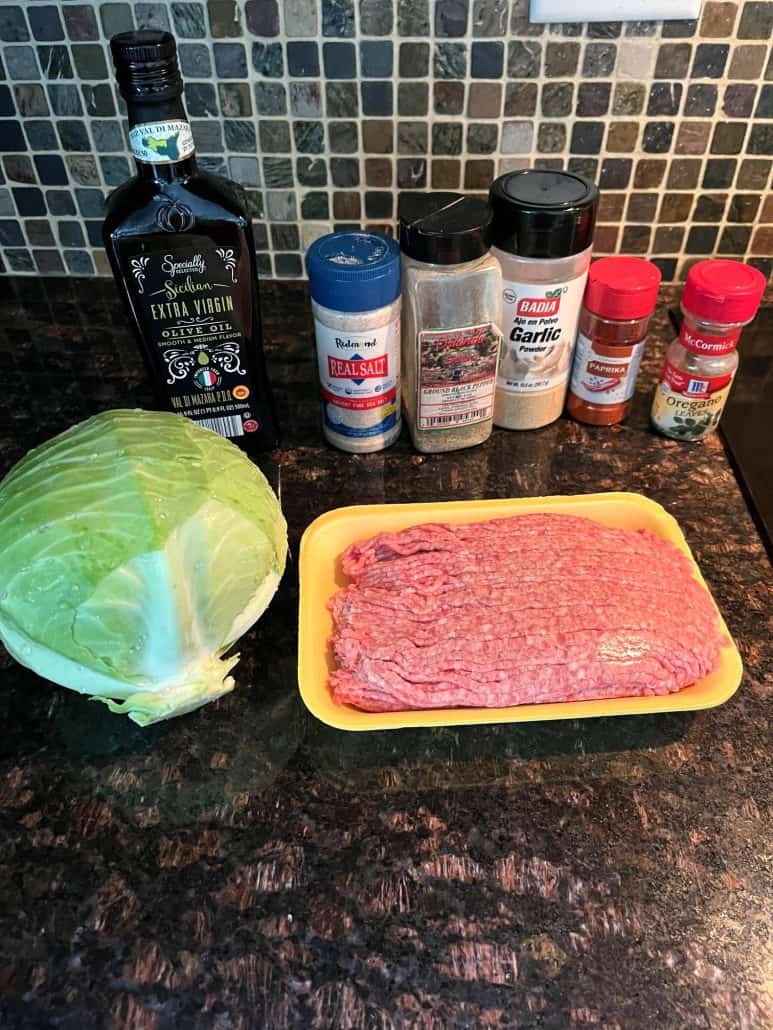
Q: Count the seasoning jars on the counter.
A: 5